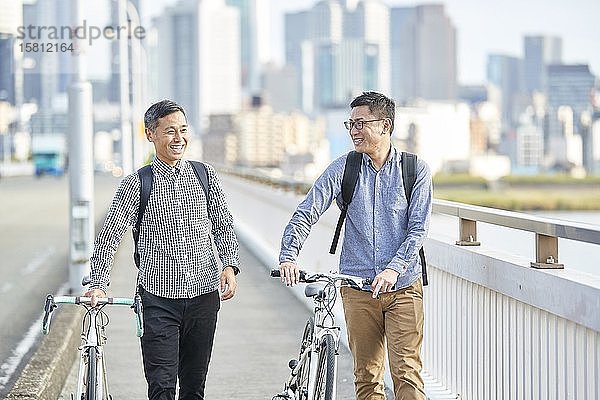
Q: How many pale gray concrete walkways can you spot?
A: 1